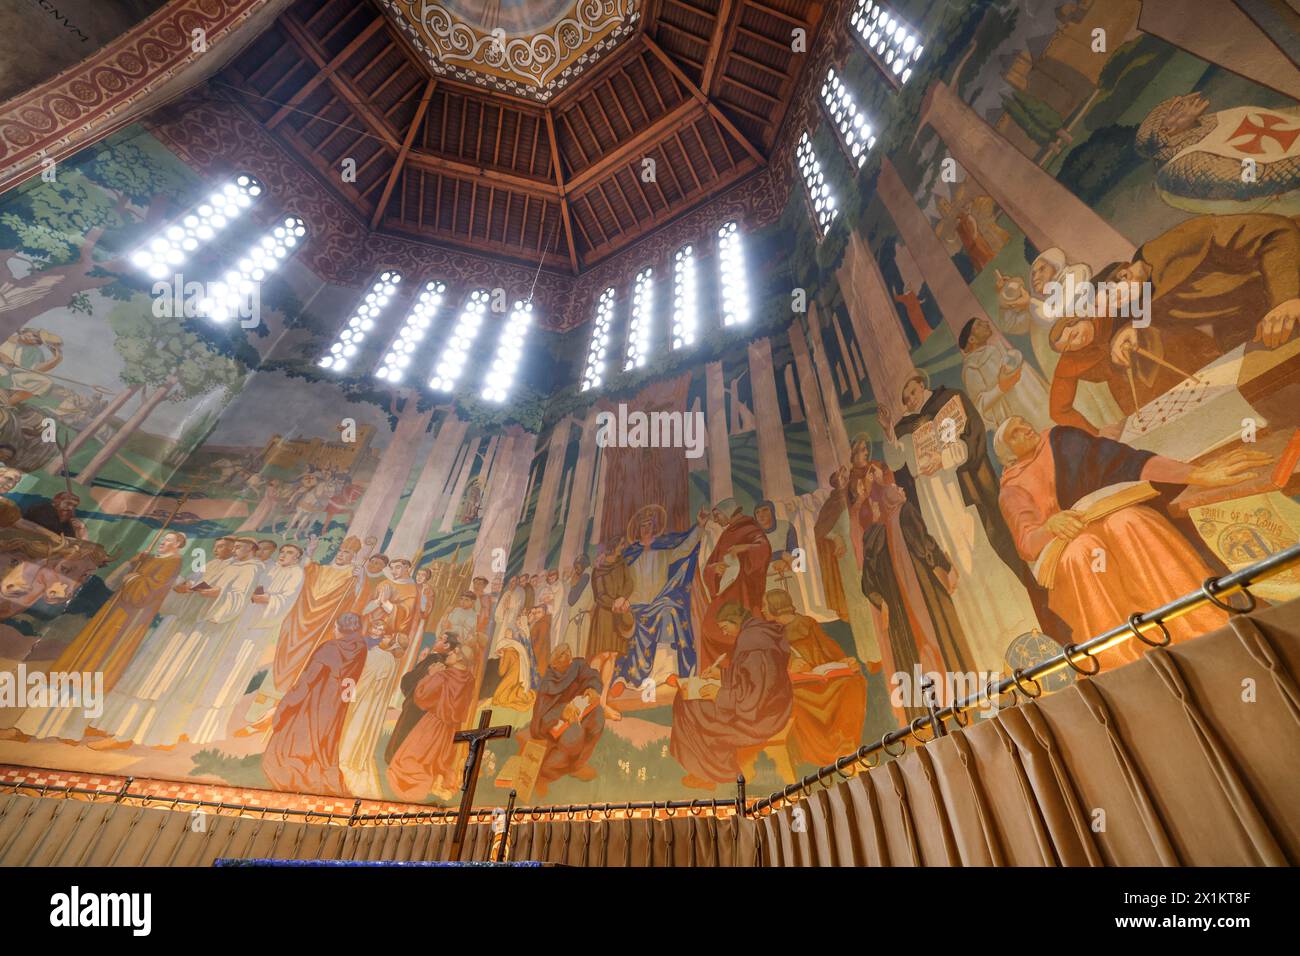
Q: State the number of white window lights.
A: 13